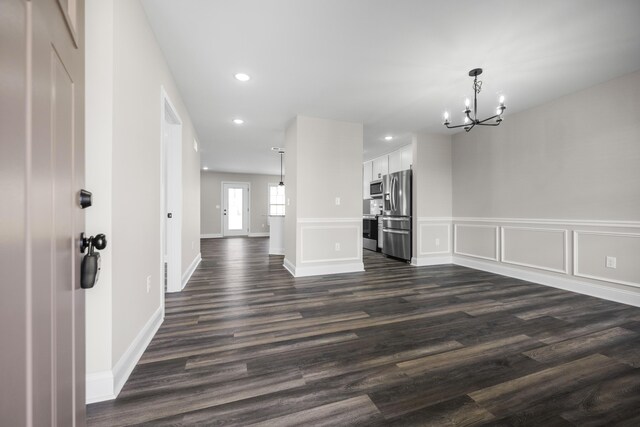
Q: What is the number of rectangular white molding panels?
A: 5